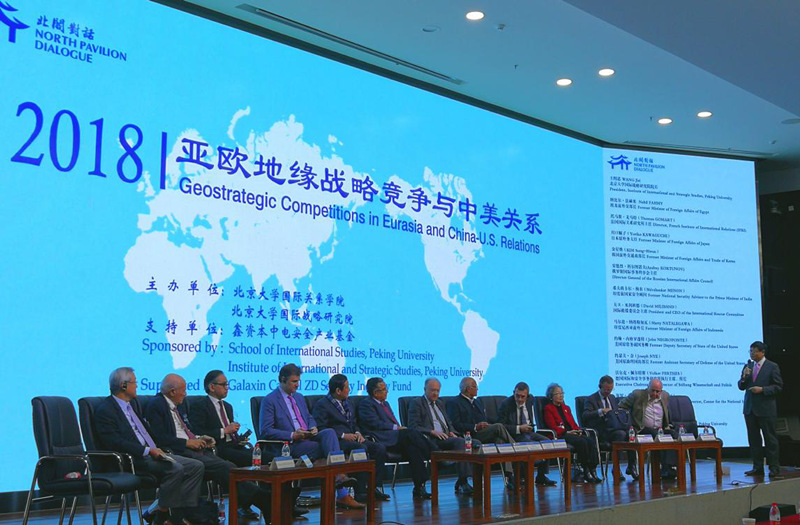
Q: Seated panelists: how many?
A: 12